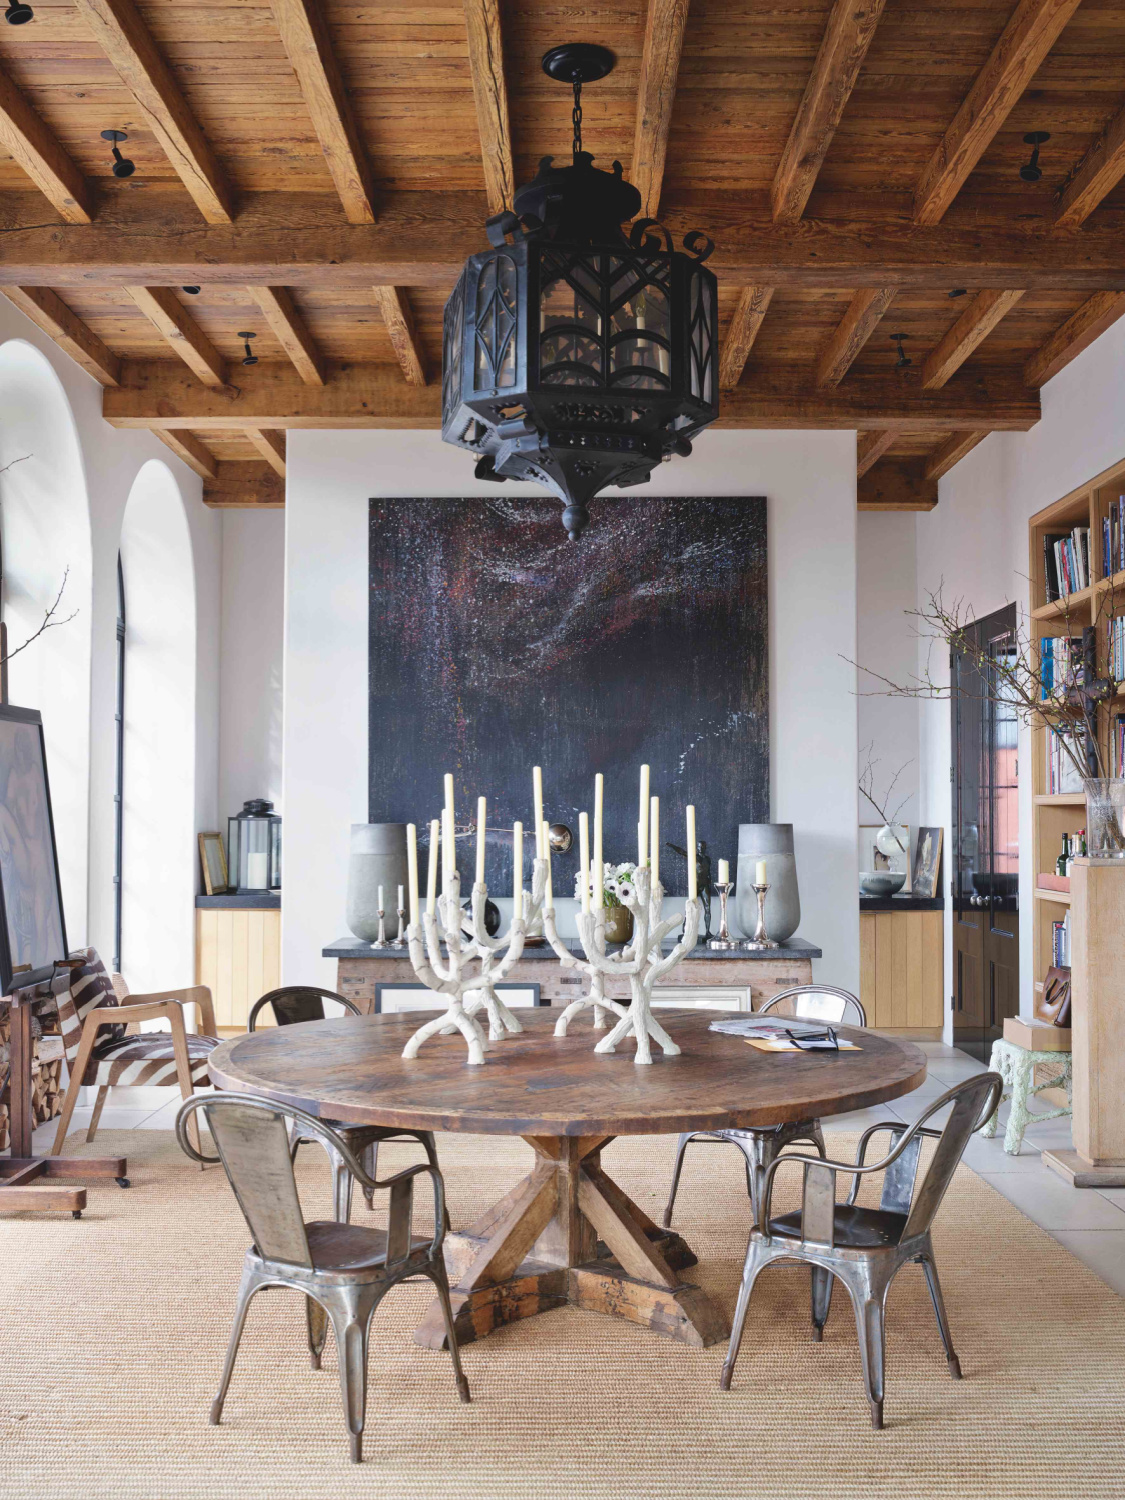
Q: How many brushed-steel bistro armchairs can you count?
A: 4